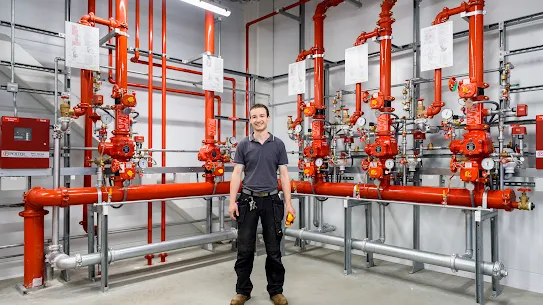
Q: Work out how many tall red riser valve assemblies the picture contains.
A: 5